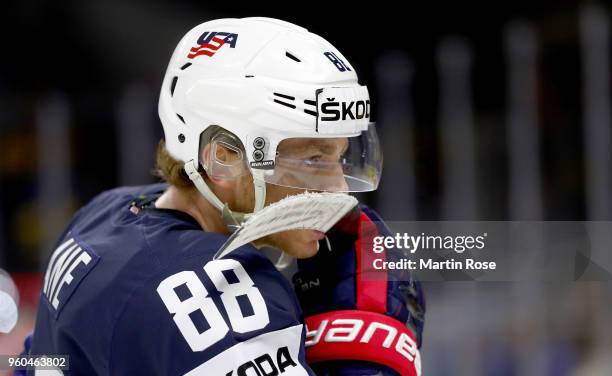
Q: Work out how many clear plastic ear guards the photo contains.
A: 1